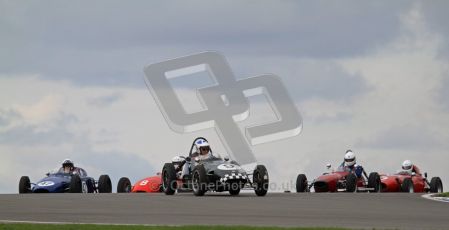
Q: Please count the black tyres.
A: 13